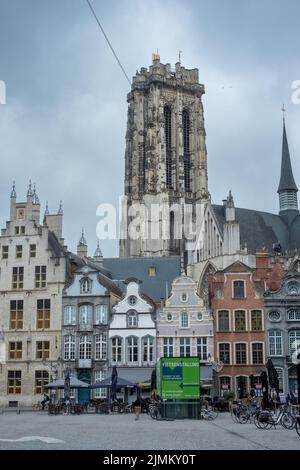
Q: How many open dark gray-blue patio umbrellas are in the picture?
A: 2